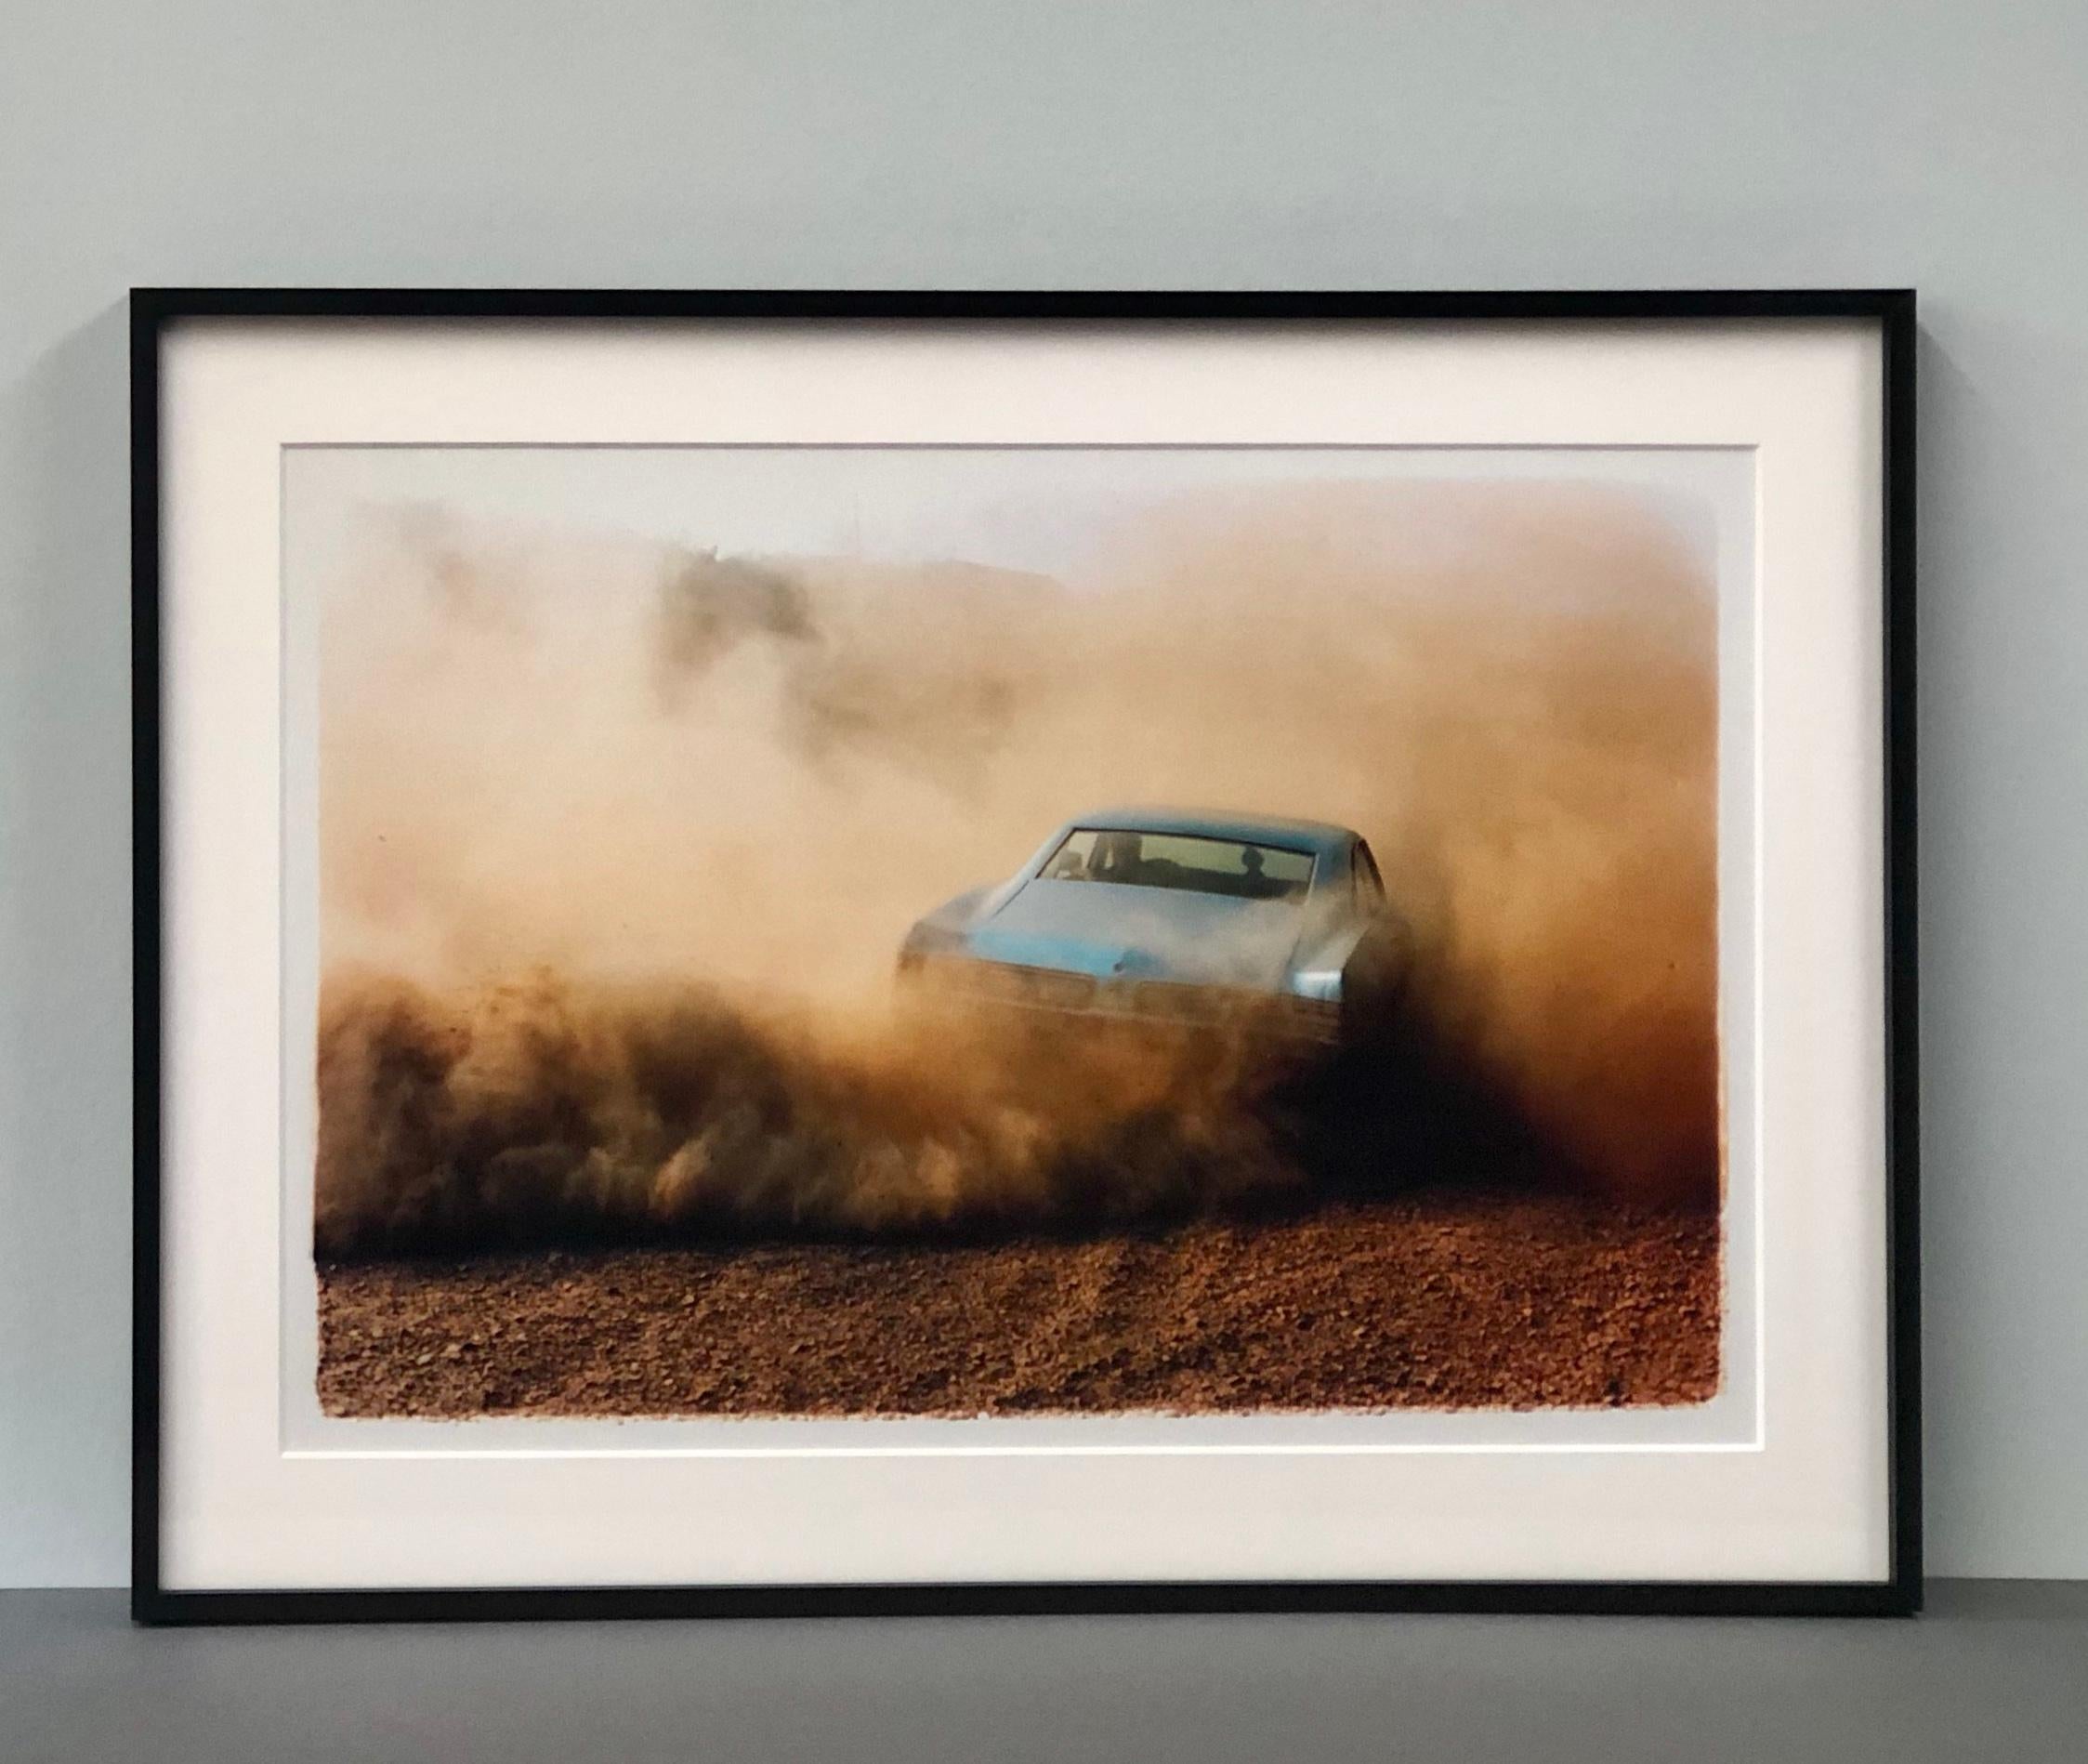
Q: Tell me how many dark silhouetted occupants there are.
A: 2